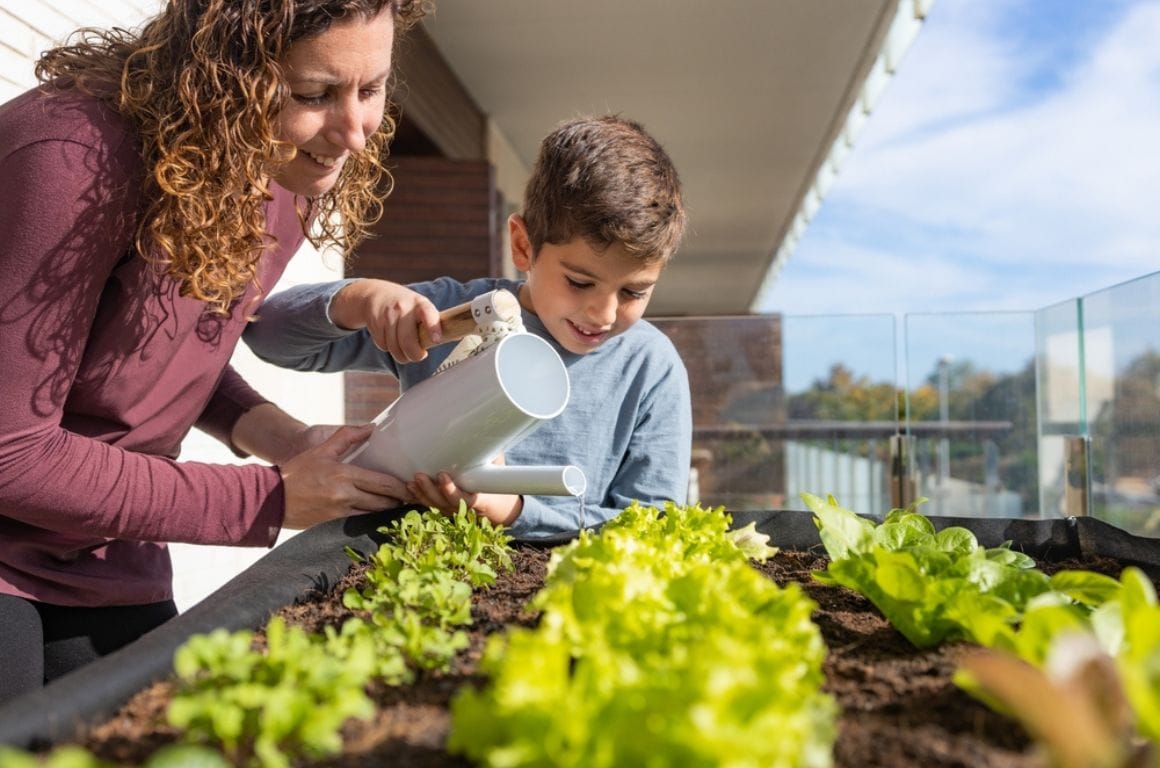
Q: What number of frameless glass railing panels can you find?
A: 4